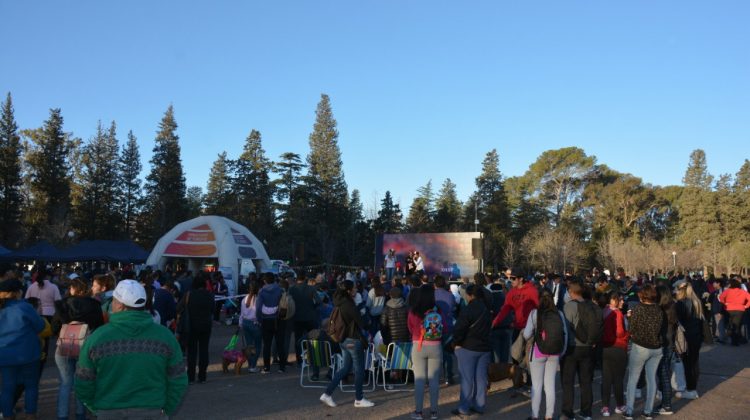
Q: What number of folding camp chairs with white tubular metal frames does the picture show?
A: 3